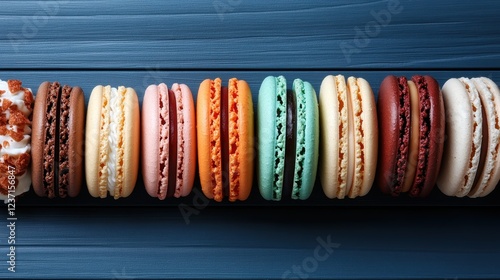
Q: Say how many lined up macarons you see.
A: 8